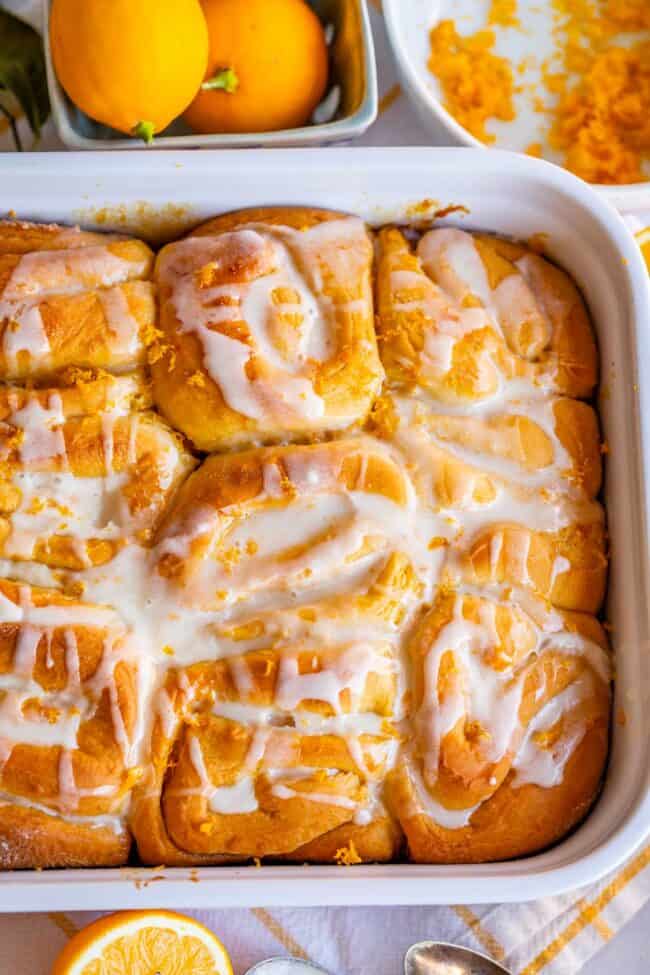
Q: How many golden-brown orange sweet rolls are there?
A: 9